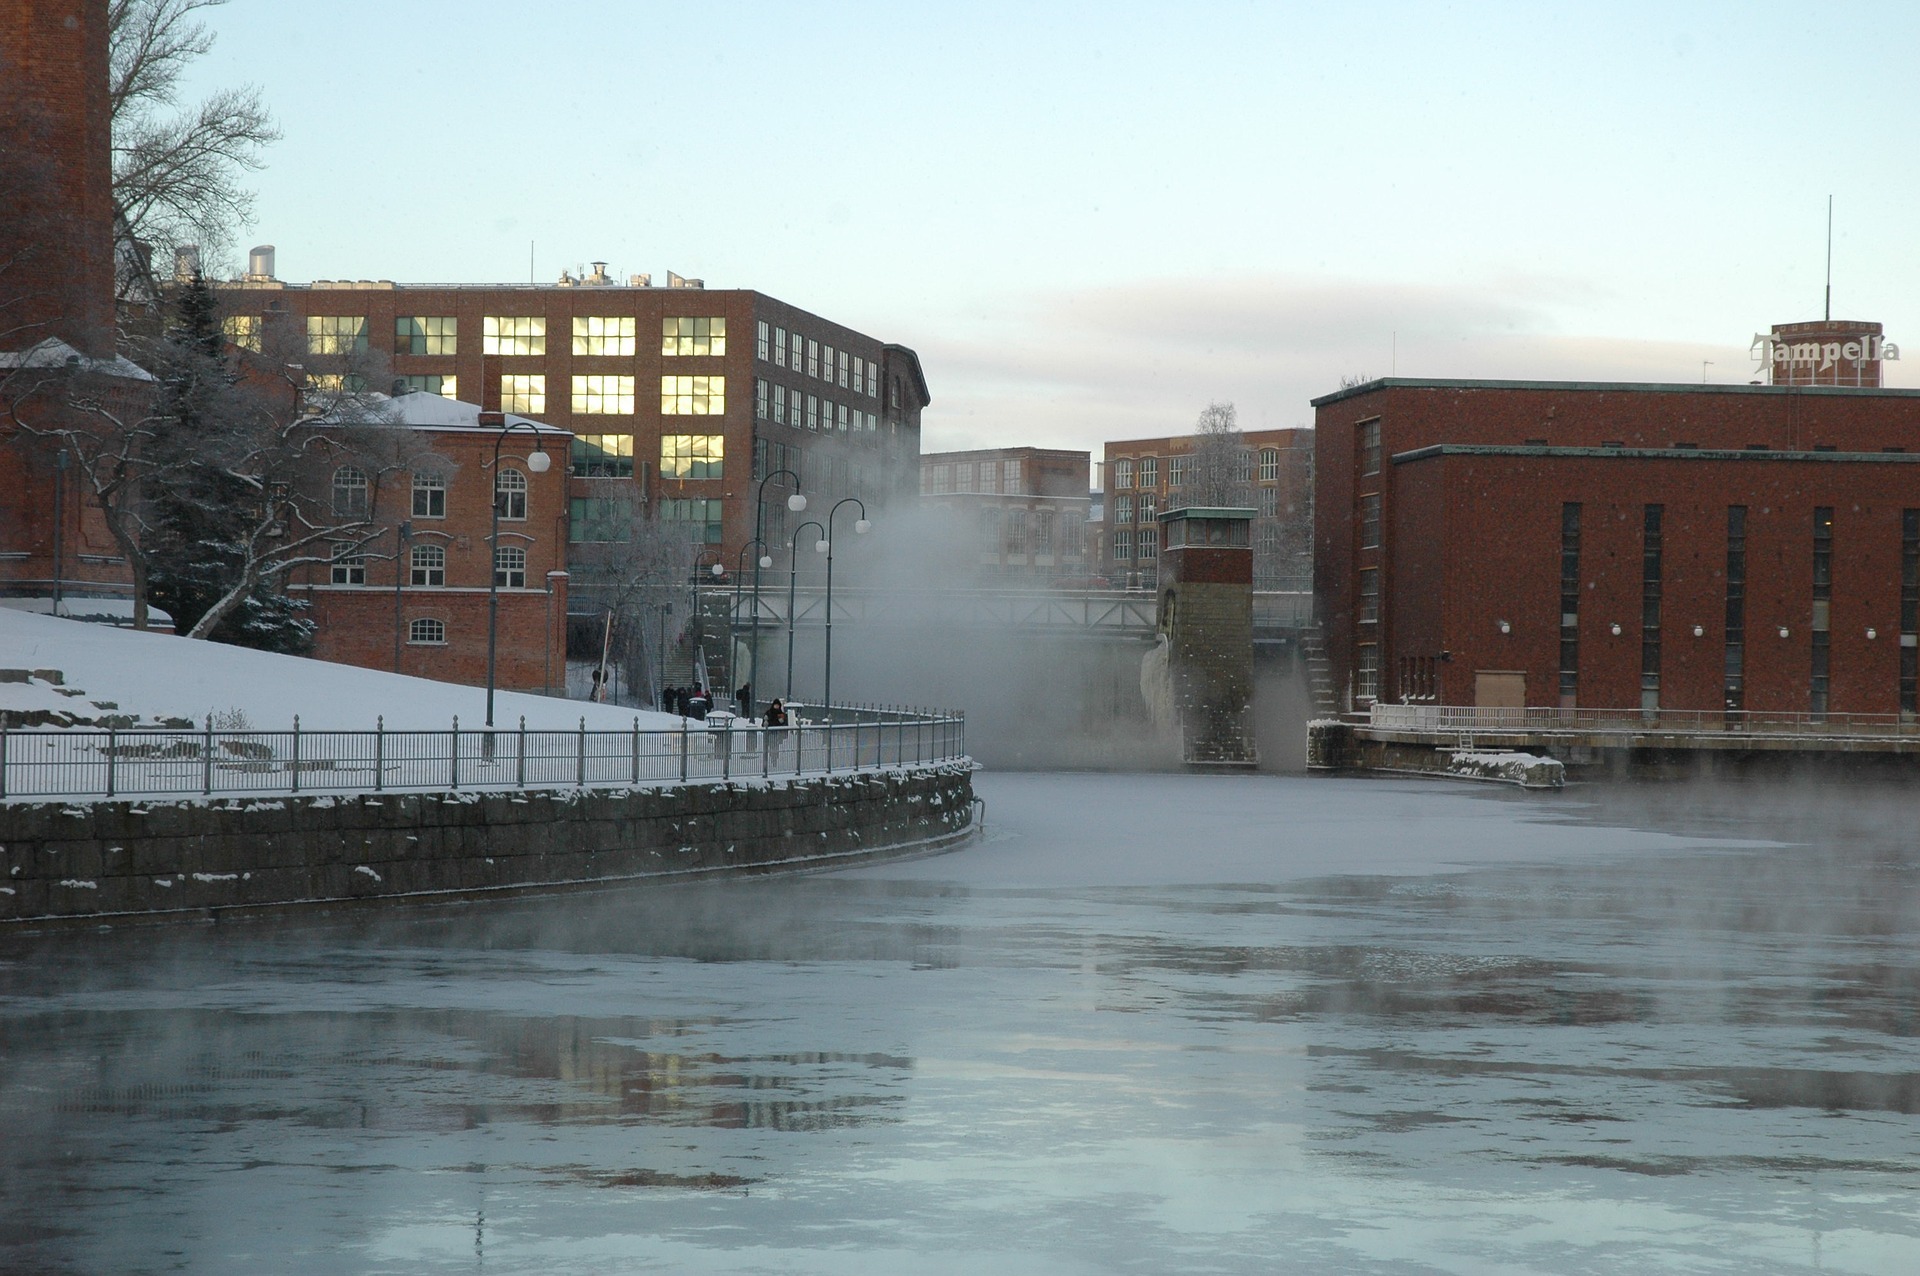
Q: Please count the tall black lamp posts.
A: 6